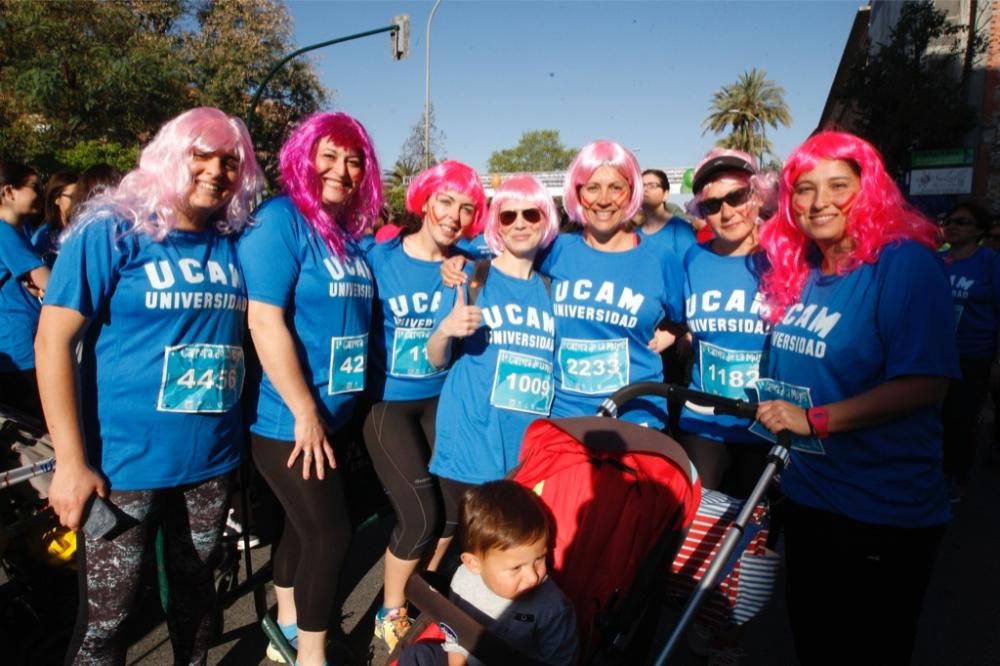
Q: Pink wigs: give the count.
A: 7